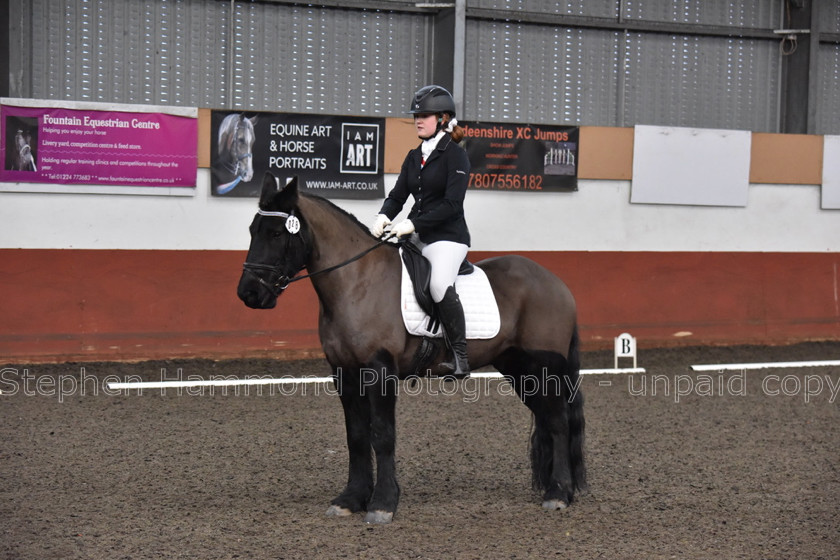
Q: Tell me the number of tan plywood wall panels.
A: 4